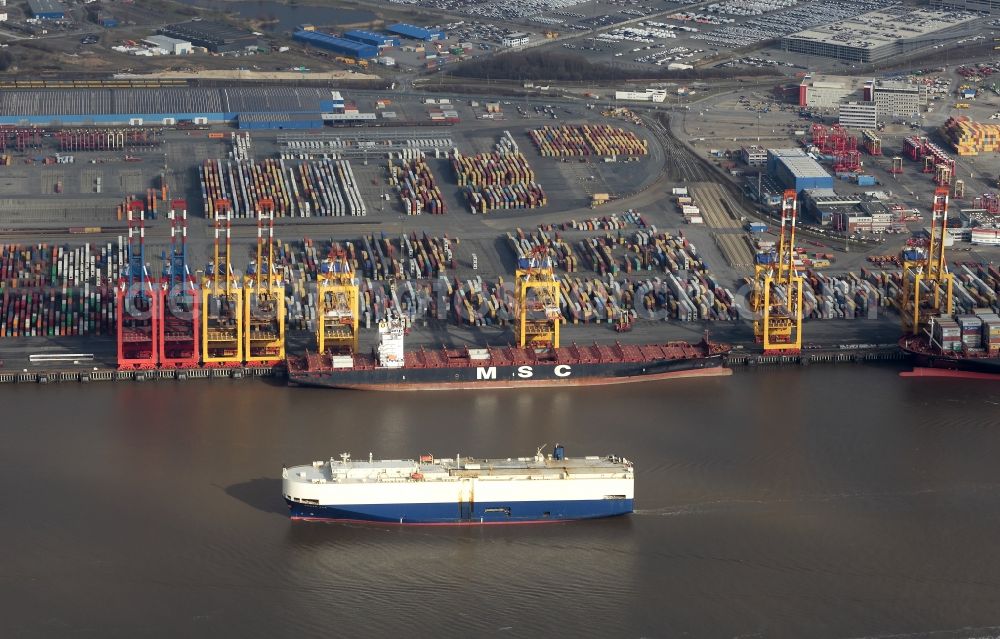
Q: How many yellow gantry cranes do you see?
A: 6